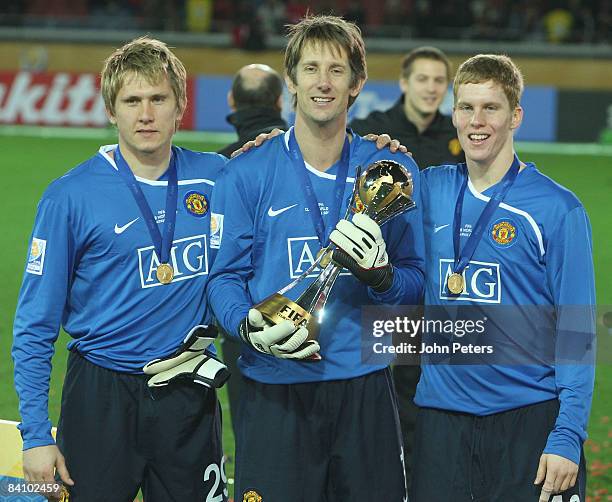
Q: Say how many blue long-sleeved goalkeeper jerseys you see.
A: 3